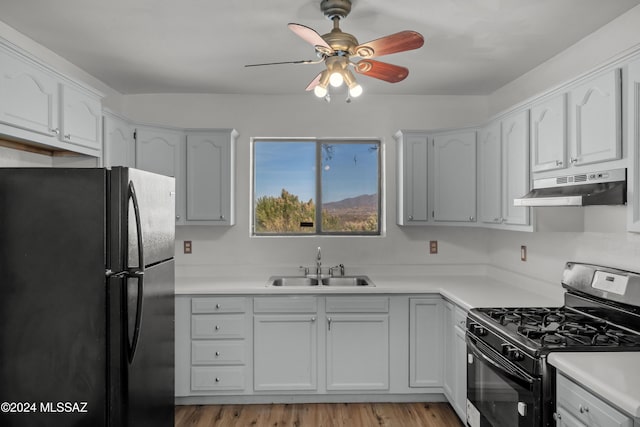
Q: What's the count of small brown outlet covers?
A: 3